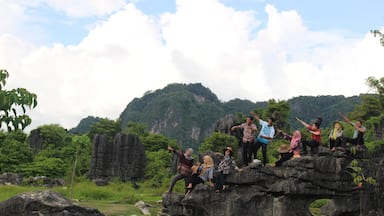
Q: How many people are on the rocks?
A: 9